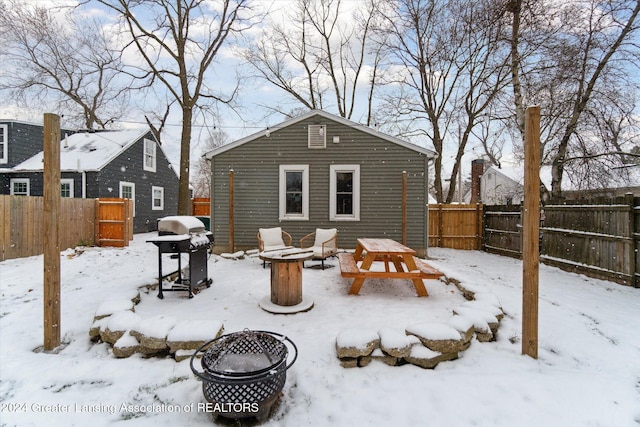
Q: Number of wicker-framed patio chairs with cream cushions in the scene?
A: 2